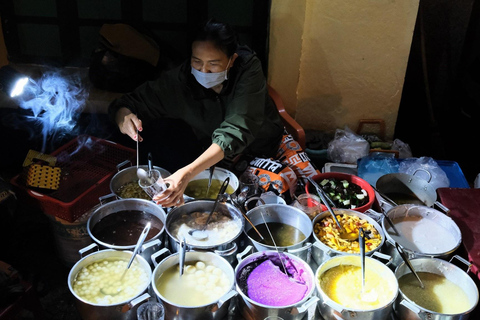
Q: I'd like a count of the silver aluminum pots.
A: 13